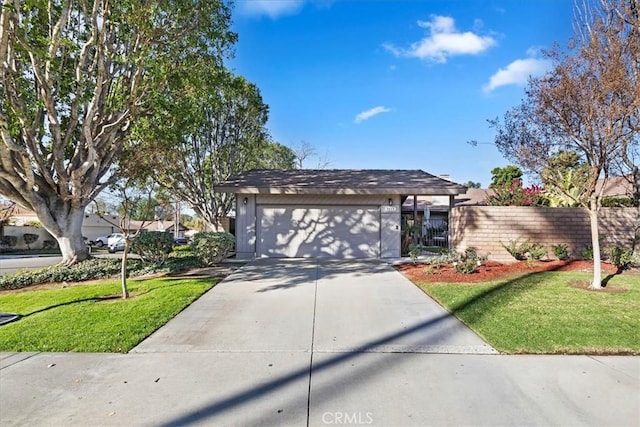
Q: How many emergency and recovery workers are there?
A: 0